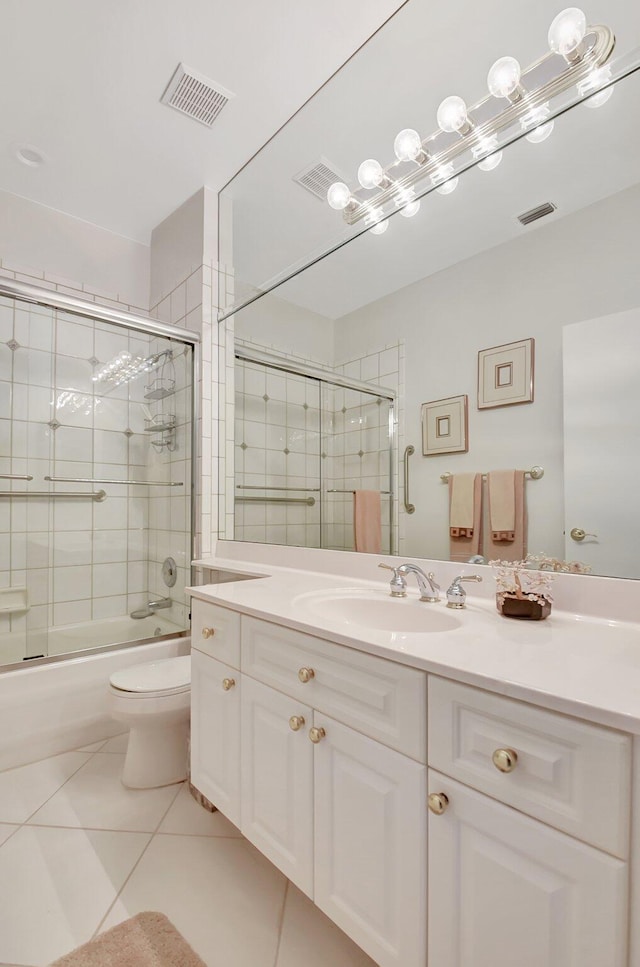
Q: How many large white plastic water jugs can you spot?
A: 0